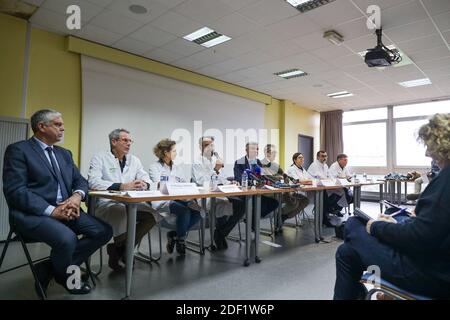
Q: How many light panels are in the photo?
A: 6